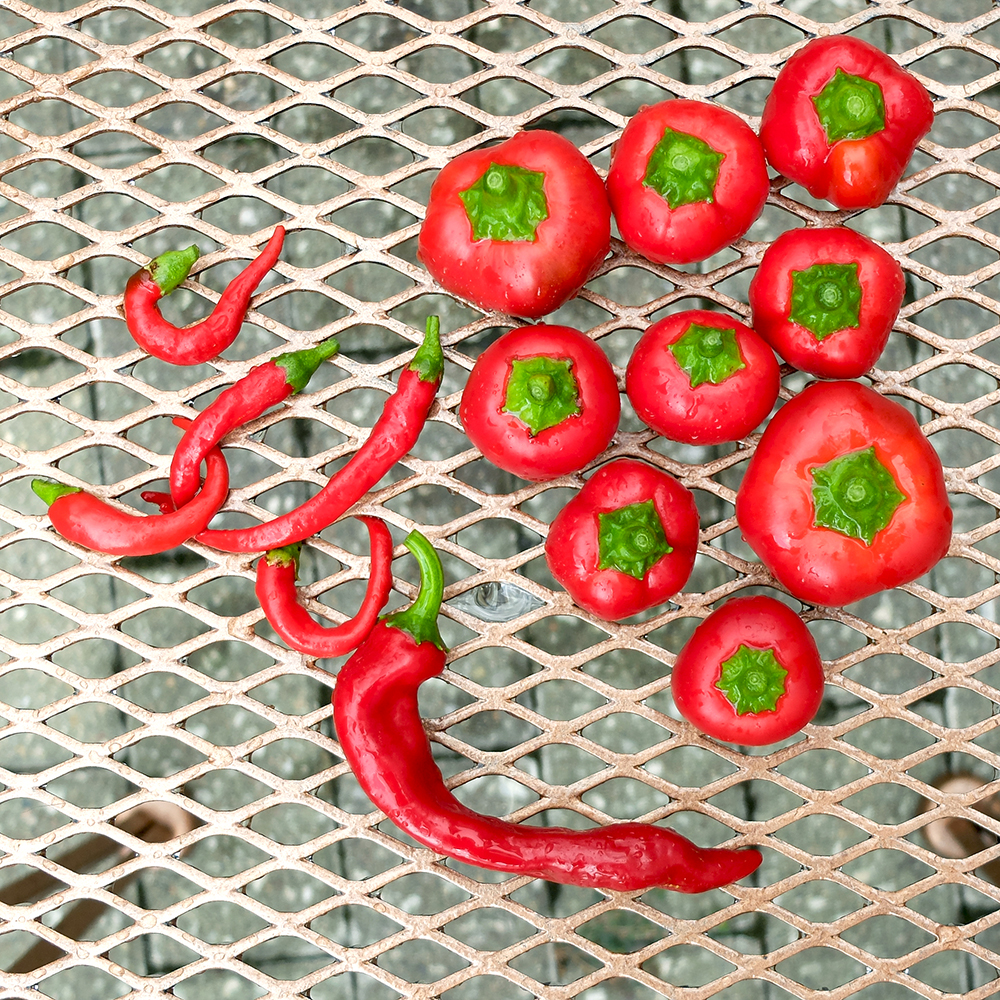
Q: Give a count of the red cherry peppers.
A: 9